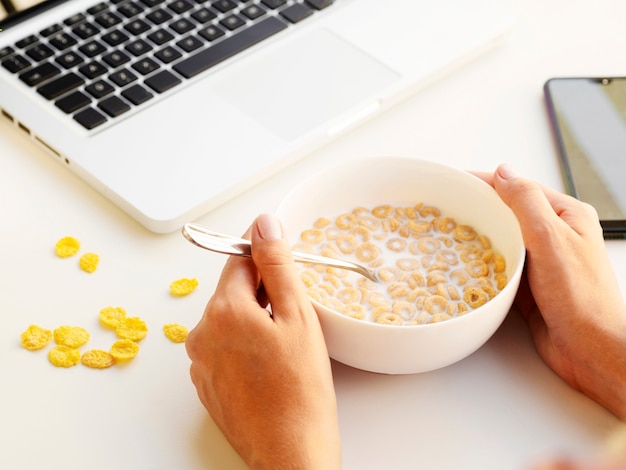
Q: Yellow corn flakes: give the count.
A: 11